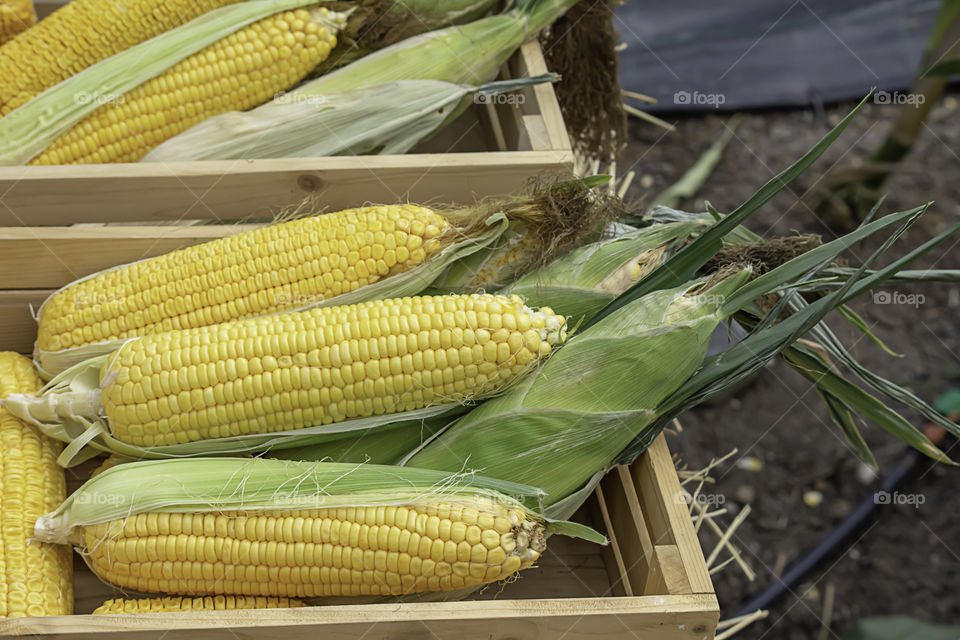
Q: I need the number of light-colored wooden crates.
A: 2